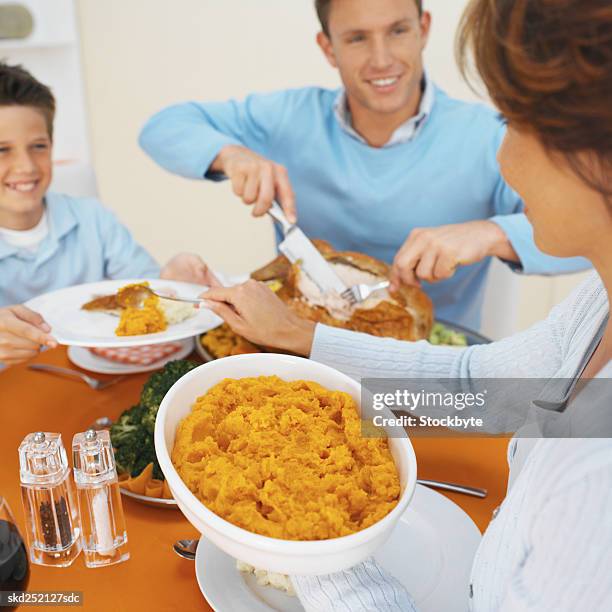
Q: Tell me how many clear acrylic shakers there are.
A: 2